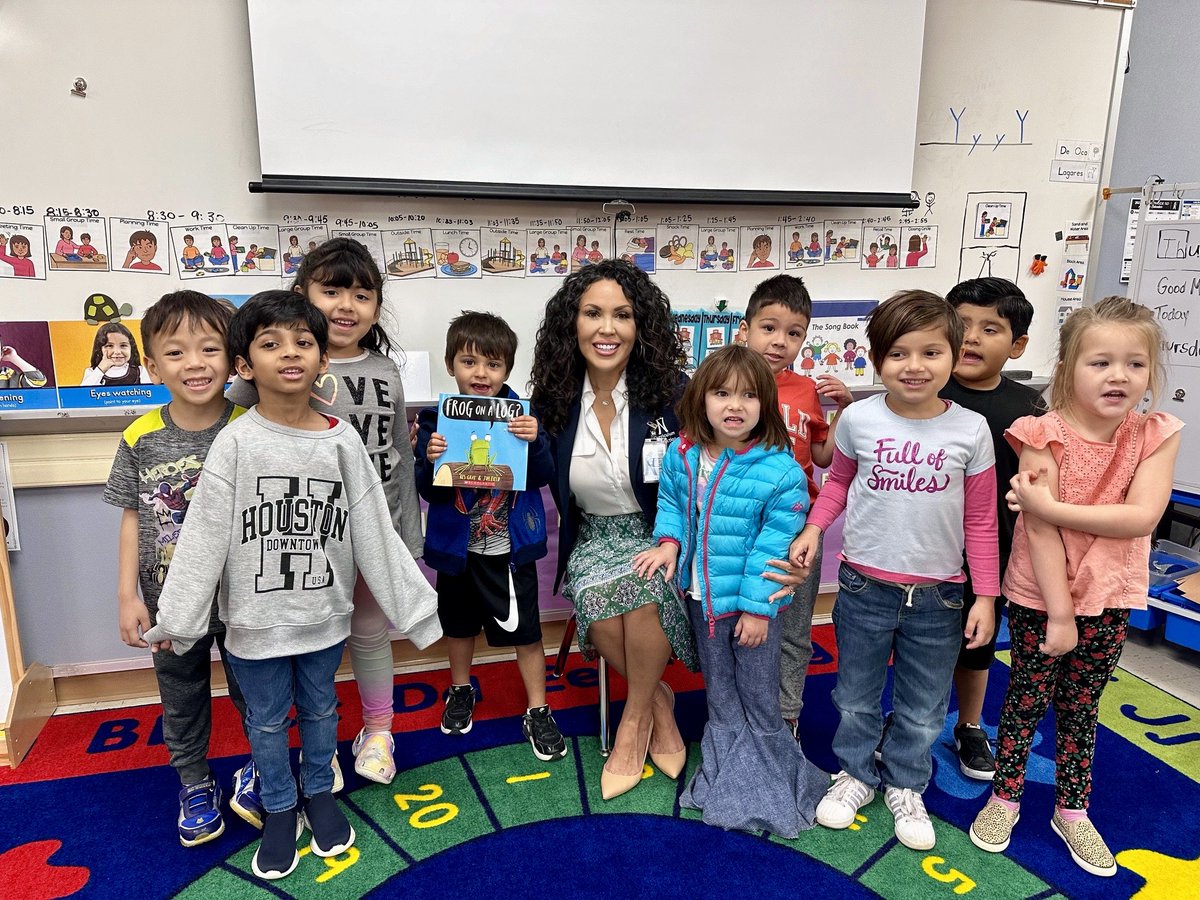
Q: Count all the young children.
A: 9